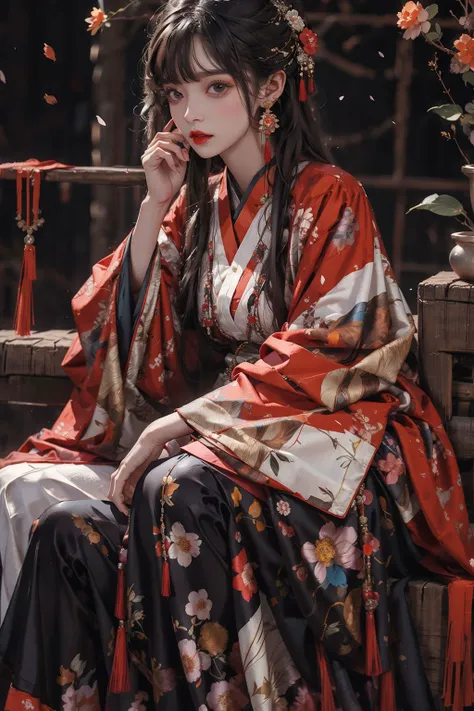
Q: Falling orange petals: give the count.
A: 2